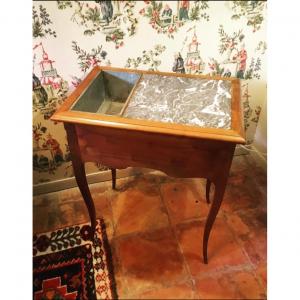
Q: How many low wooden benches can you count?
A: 0